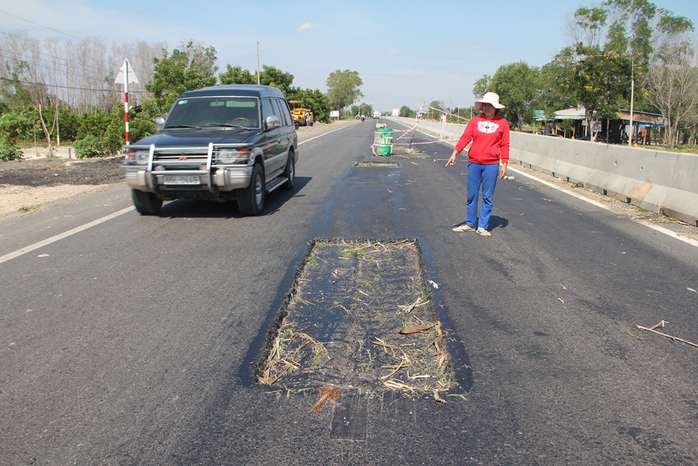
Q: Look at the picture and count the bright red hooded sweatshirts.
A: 1